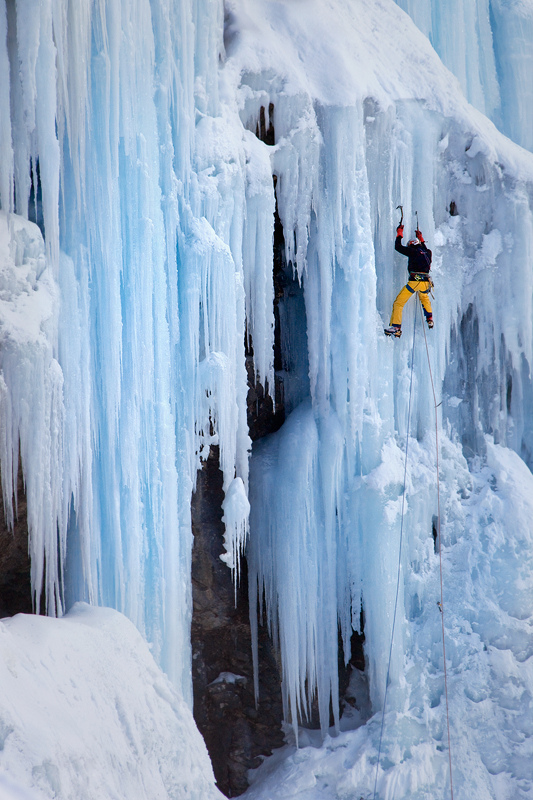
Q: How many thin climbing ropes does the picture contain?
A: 2